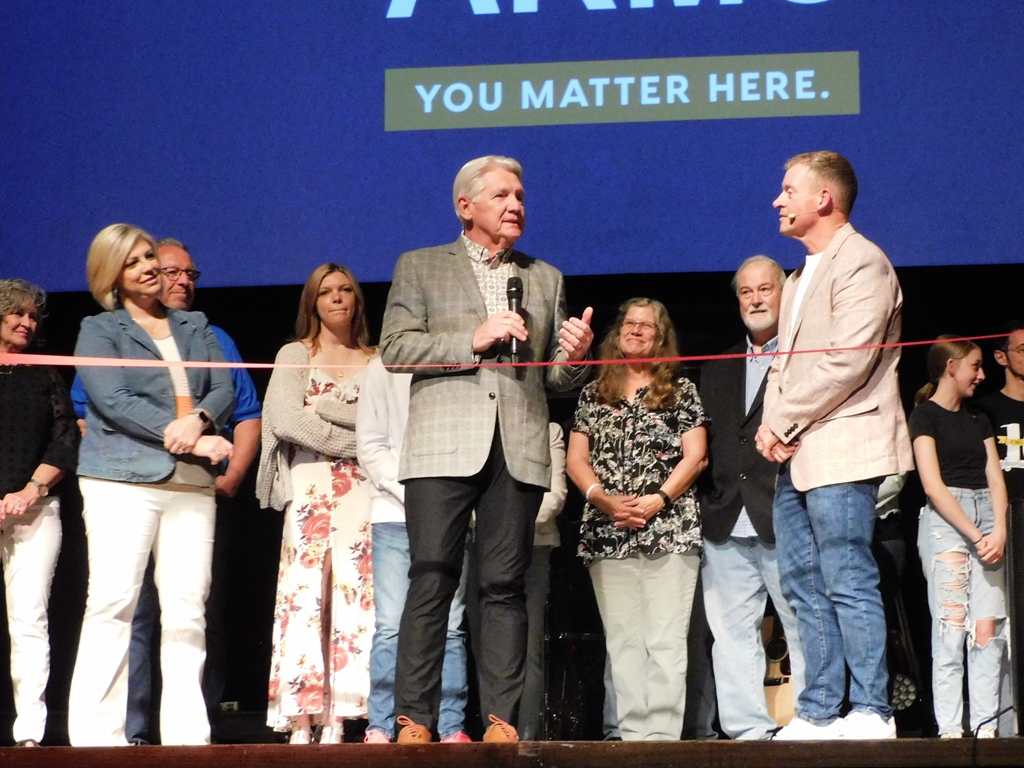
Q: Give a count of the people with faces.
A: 10